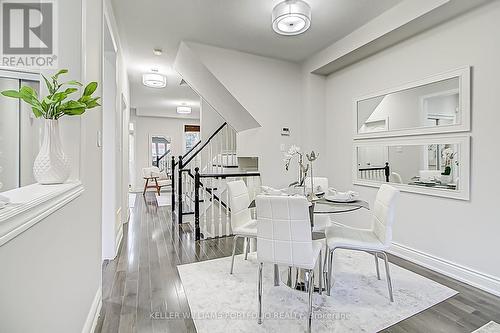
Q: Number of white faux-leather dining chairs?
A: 4